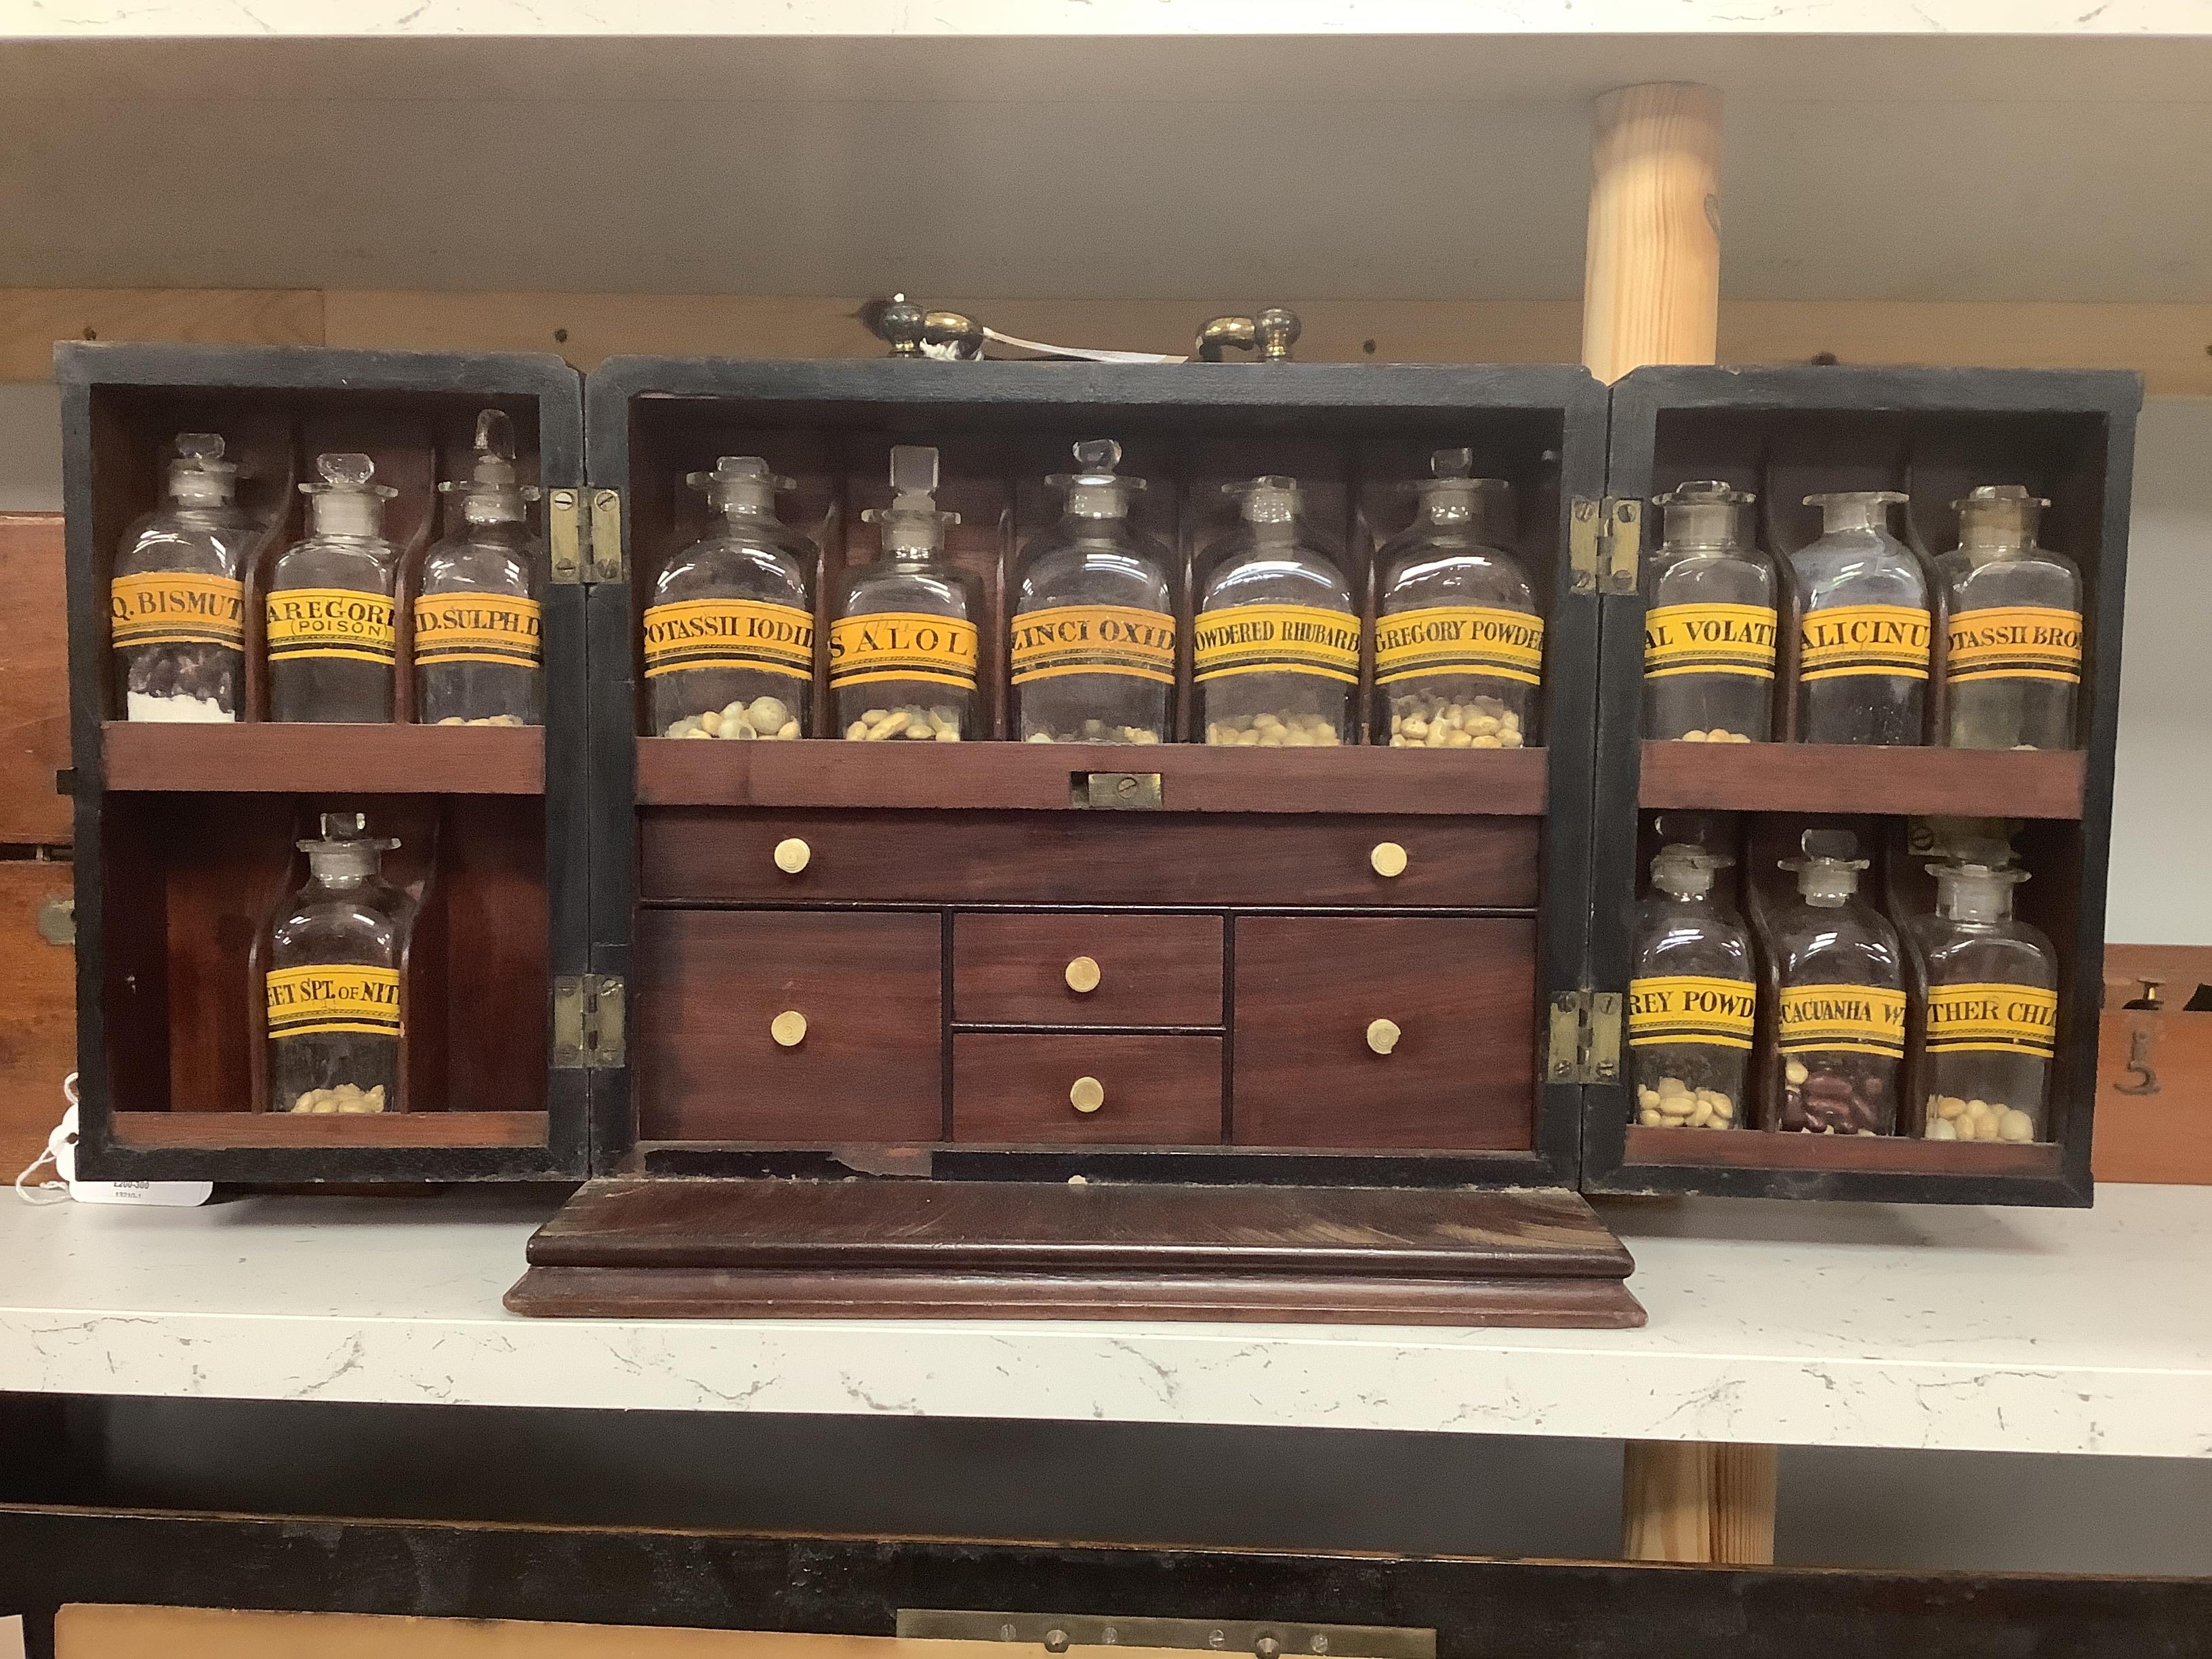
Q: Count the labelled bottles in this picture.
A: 15